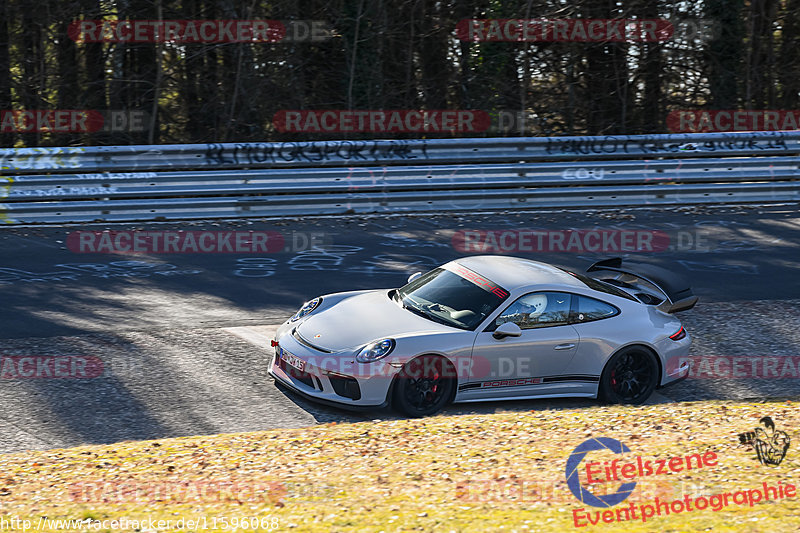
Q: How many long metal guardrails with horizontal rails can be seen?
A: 1